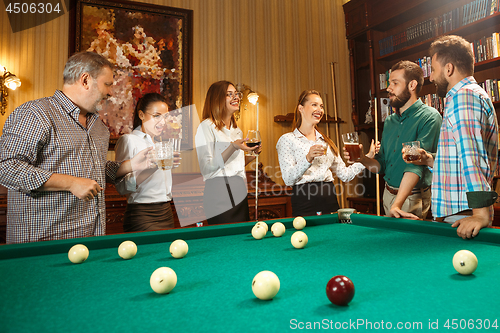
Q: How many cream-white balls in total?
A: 11